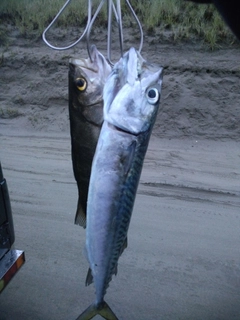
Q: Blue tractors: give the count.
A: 0